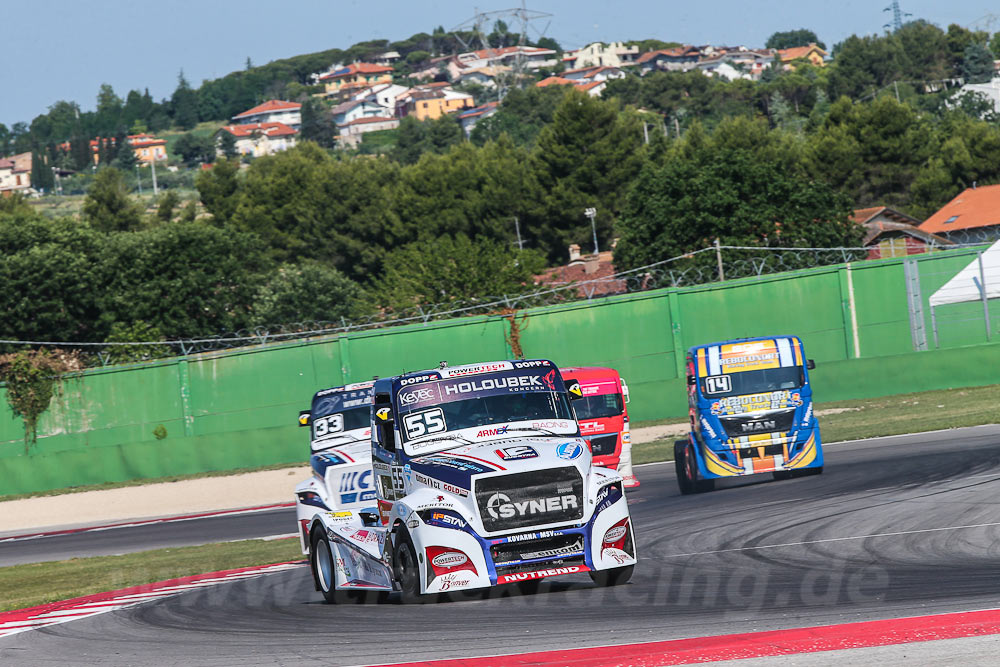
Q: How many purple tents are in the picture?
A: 0